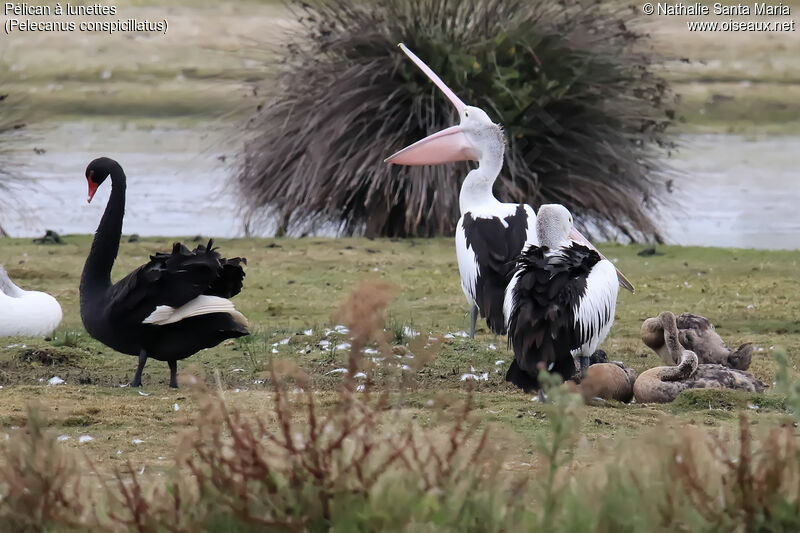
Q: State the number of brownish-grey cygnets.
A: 3